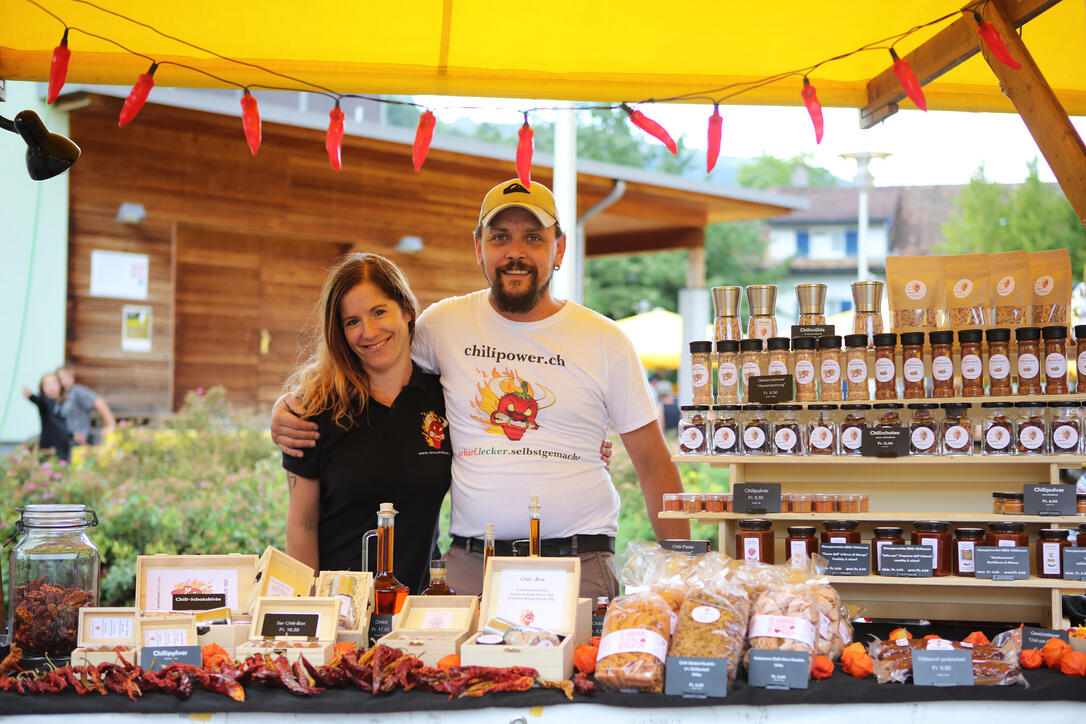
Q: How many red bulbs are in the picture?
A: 11